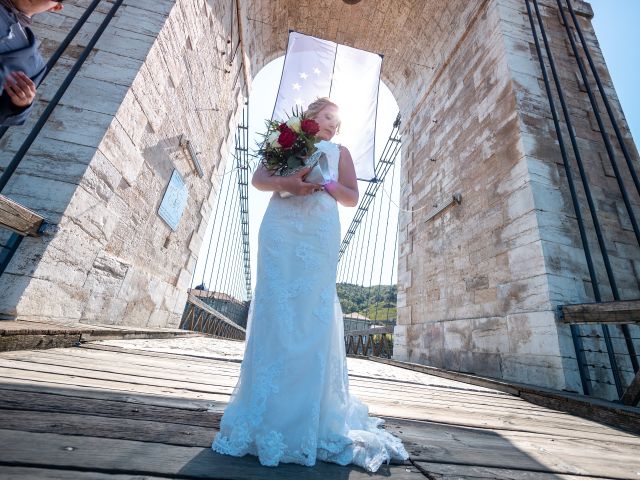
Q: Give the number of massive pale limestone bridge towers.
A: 2